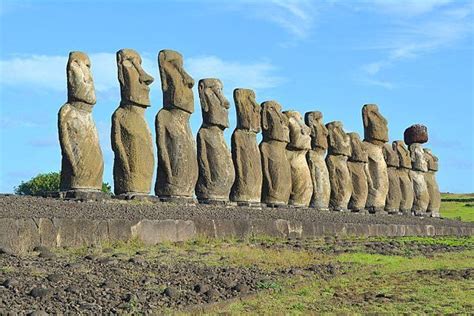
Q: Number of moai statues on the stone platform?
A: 15